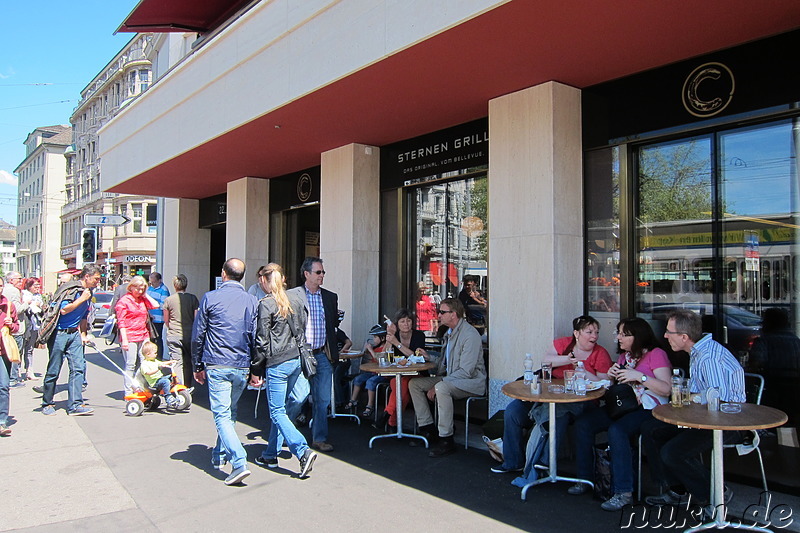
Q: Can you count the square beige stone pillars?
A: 4